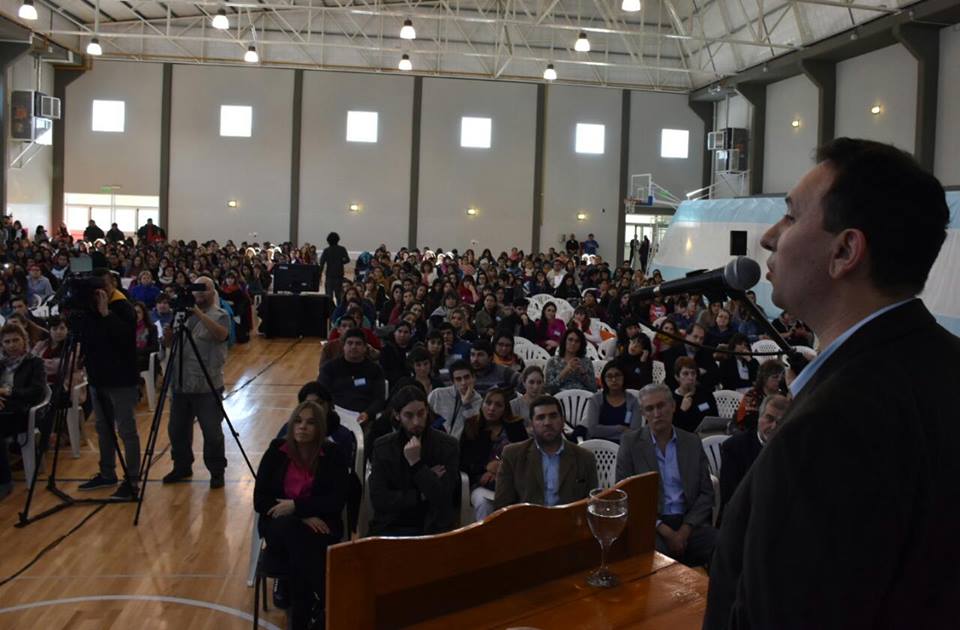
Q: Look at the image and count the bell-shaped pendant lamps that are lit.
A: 9